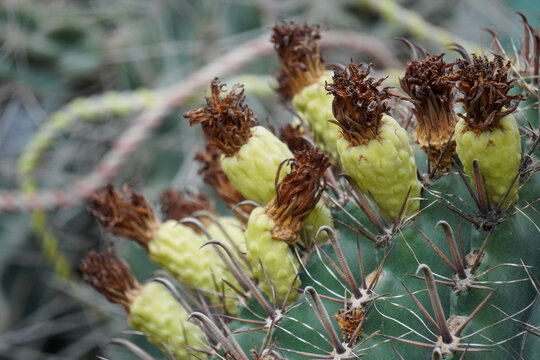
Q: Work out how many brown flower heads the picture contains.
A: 11